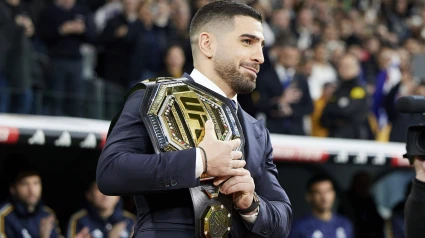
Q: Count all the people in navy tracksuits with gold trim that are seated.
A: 2